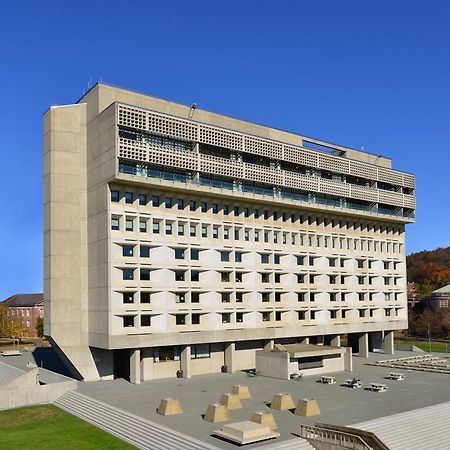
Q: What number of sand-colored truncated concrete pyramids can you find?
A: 7